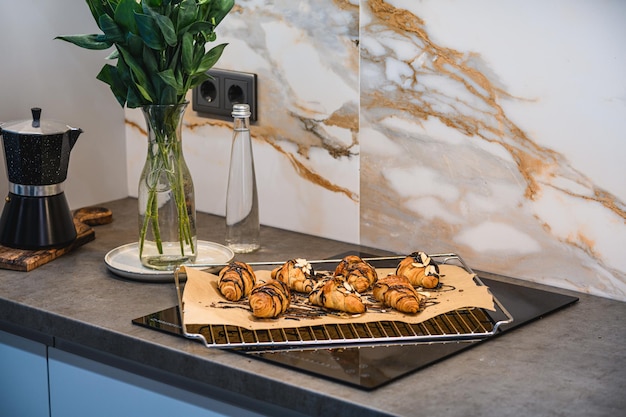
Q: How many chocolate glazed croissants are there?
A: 7